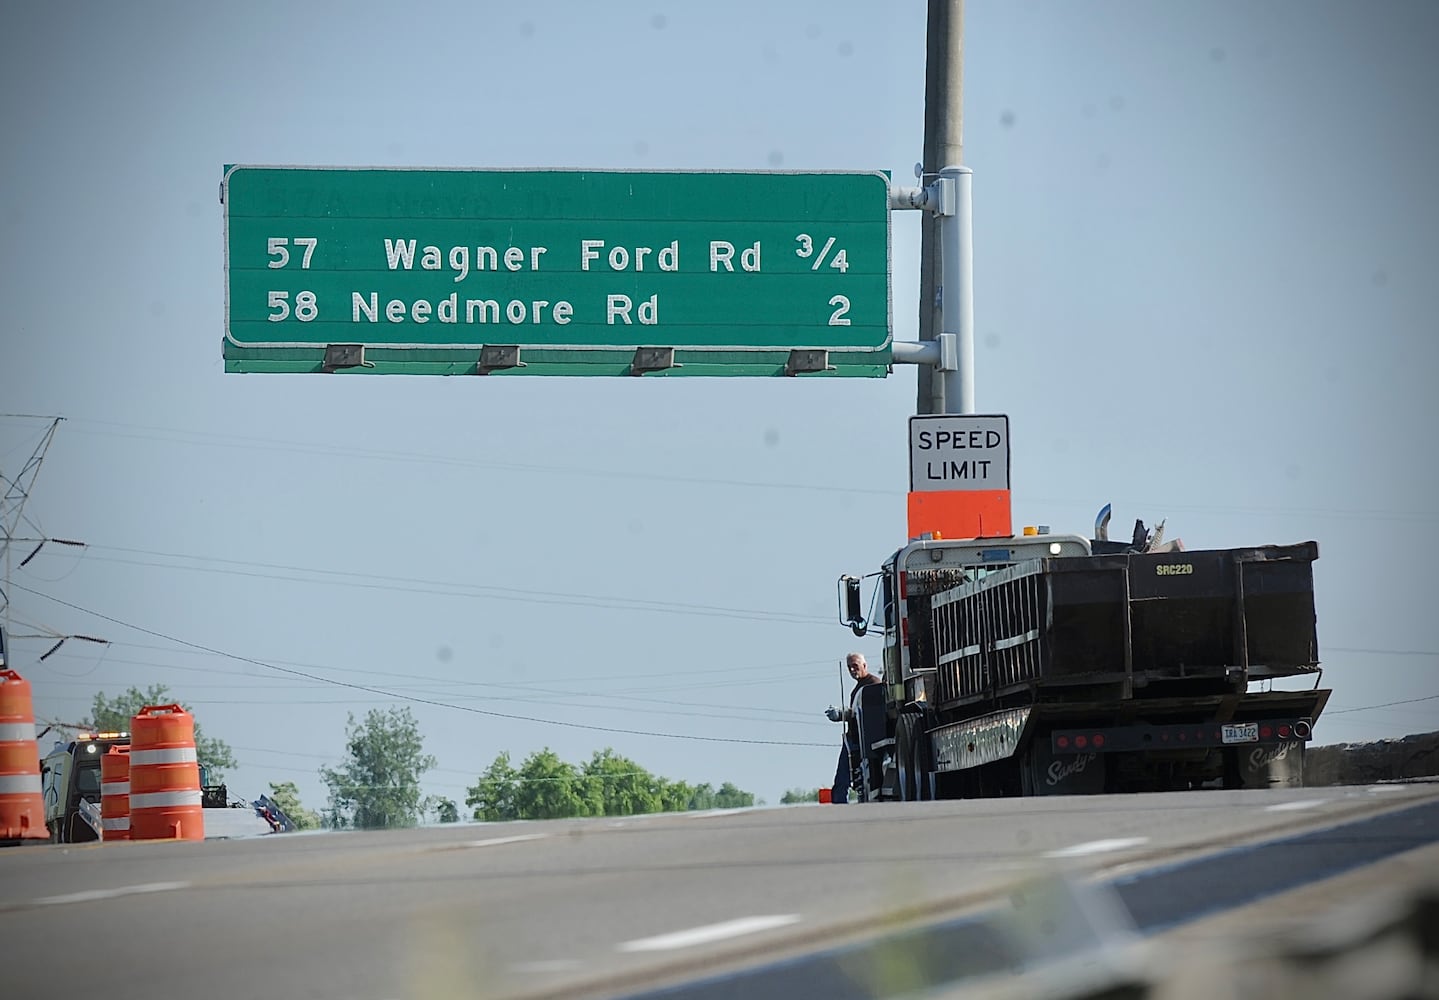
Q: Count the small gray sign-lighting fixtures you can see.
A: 4